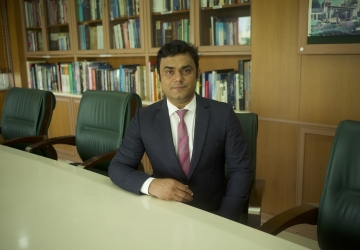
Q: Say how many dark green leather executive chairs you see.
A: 4